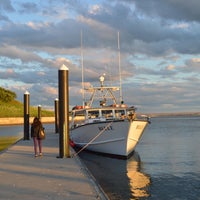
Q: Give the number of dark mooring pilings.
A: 4